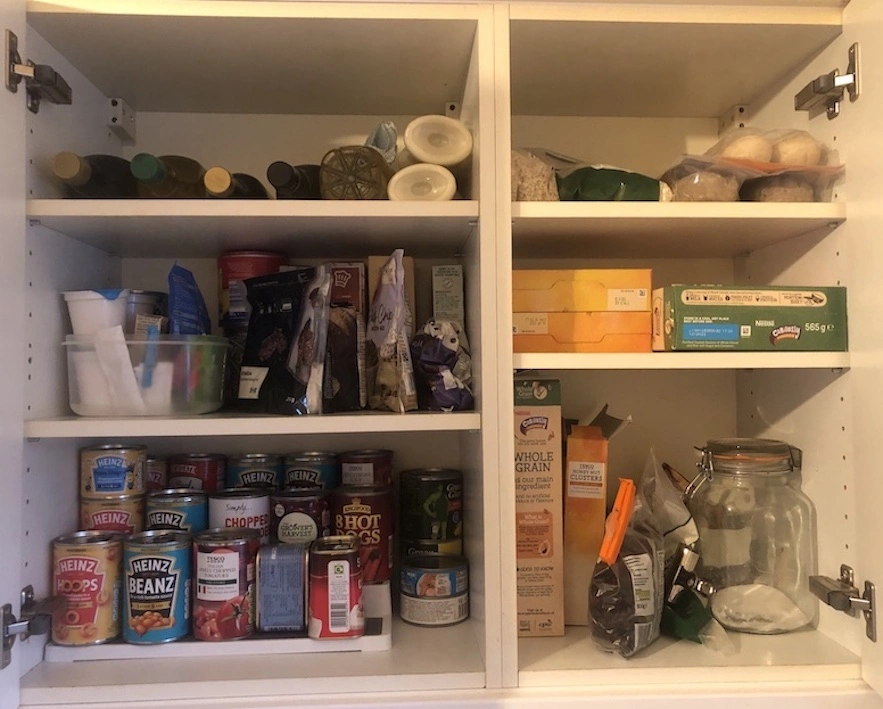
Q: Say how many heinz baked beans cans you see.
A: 4